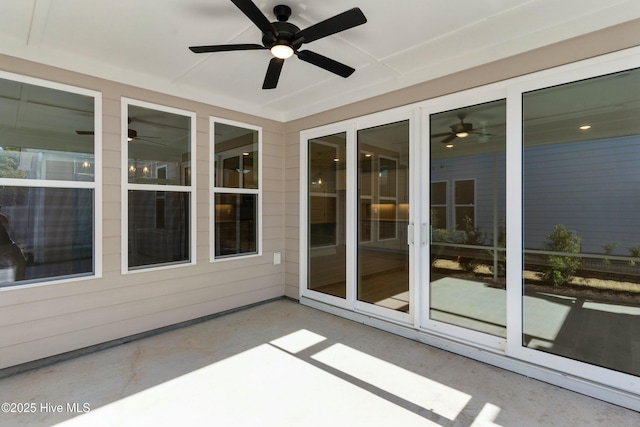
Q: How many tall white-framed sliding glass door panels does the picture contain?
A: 4